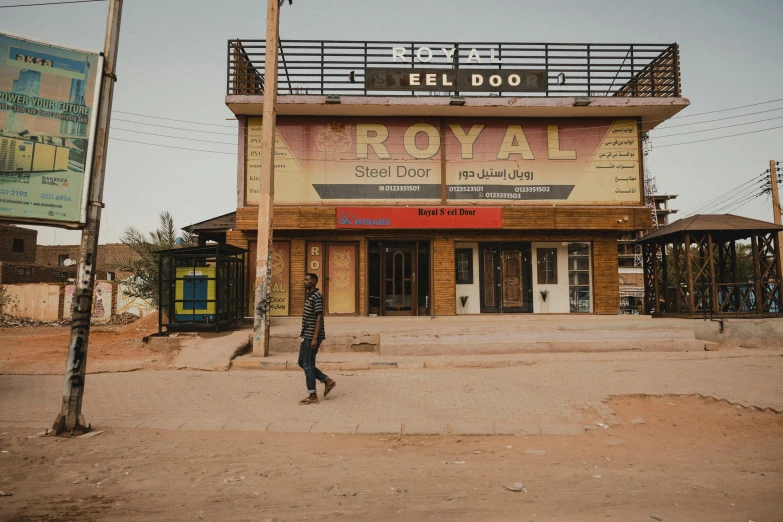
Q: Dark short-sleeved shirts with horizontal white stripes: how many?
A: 1